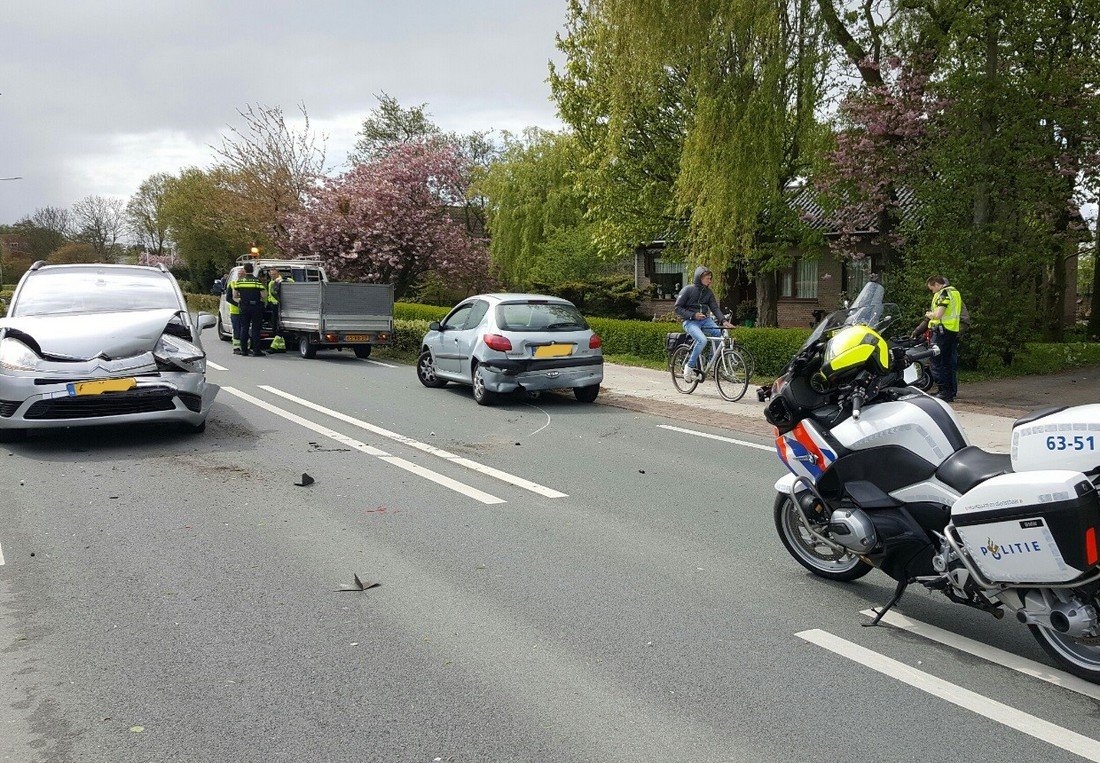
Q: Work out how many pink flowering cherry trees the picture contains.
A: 2